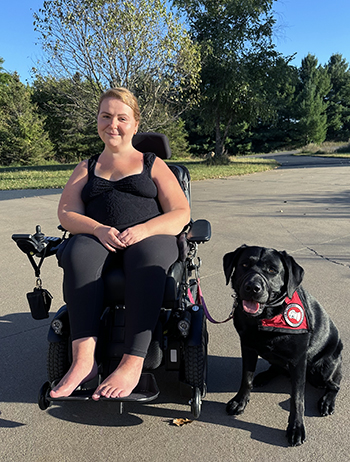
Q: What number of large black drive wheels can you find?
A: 2